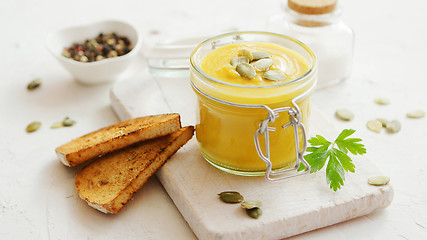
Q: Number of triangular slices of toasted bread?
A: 2